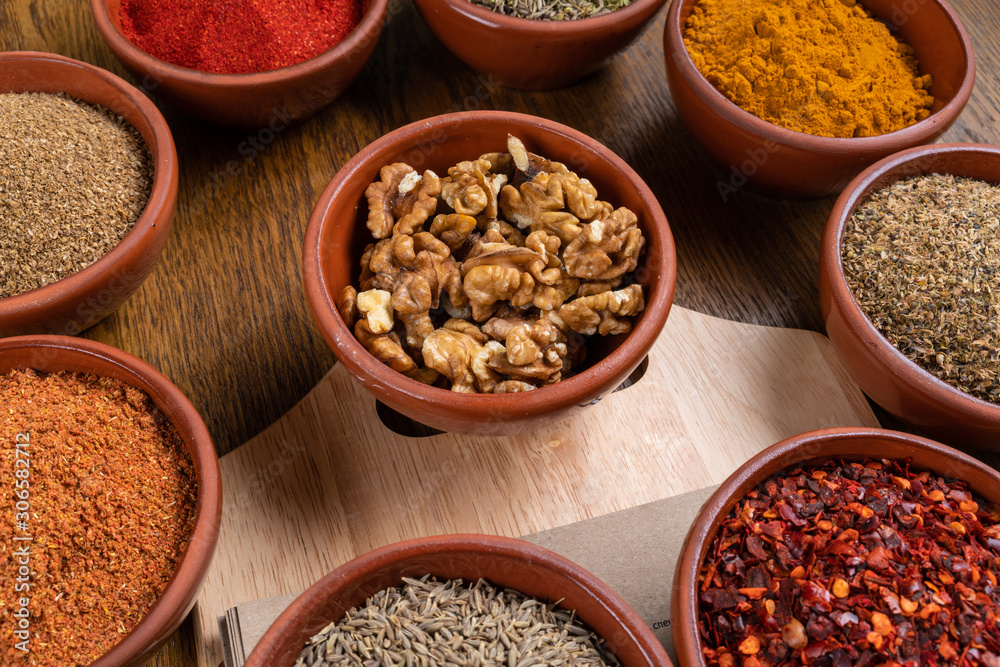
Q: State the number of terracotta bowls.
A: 9